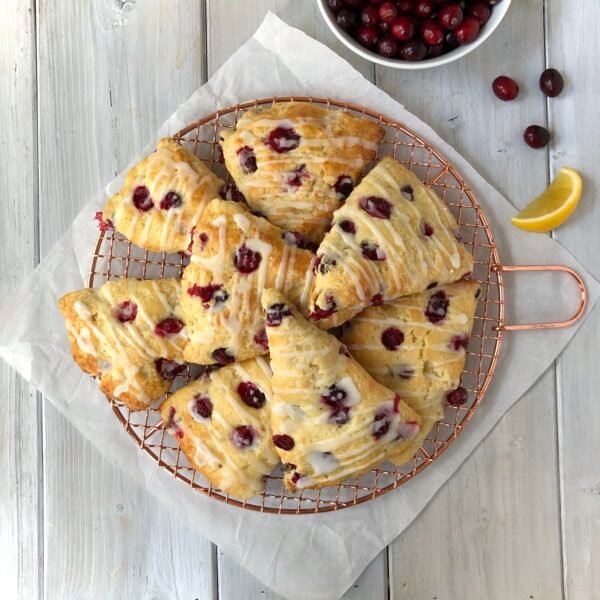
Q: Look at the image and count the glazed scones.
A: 8